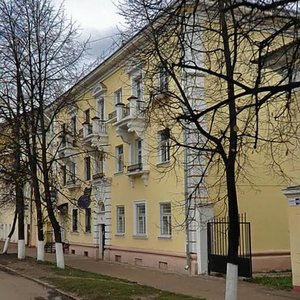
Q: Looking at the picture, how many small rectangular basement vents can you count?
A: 5